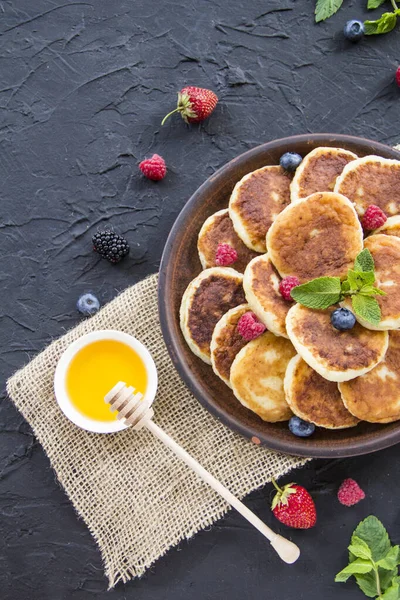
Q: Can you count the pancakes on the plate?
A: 14